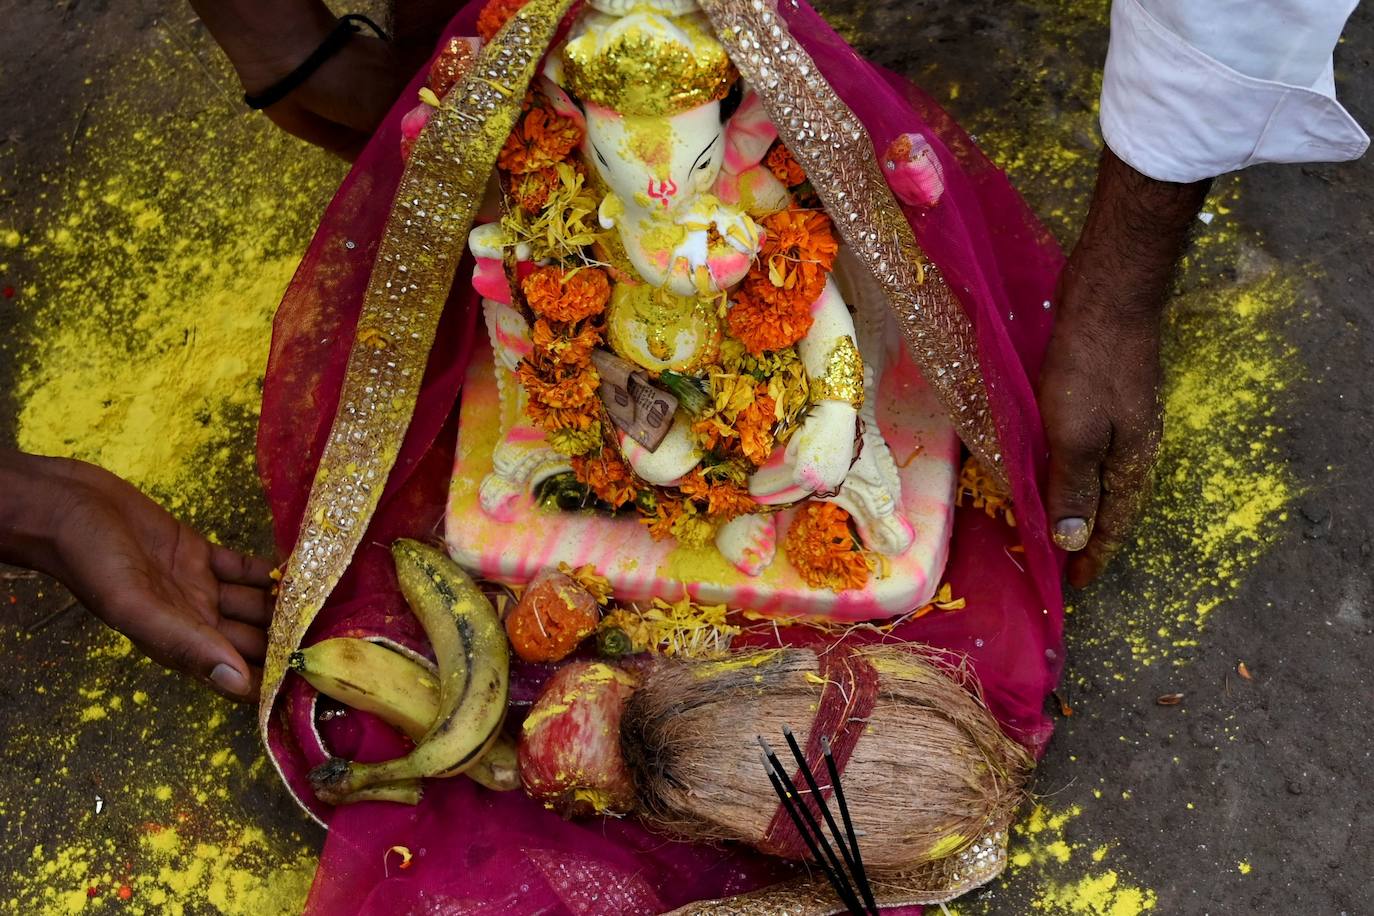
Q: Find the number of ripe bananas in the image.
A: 2